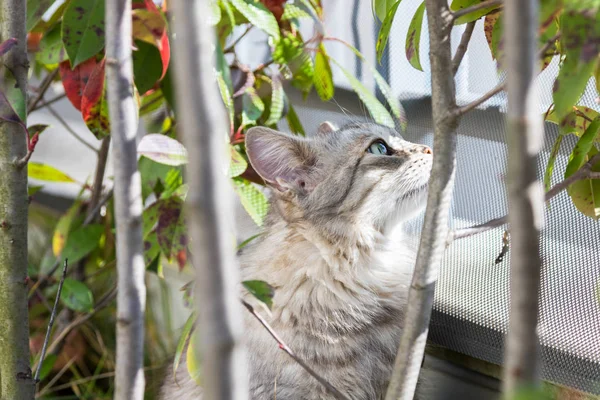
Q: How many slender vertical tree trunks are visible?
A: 5